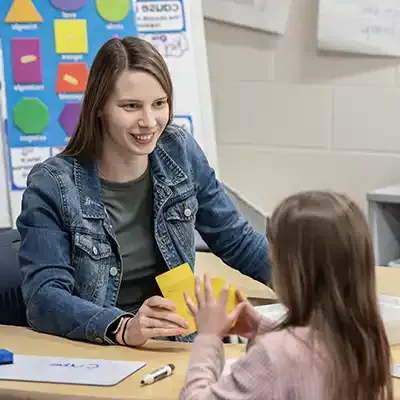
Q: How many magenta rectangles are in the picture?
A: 1